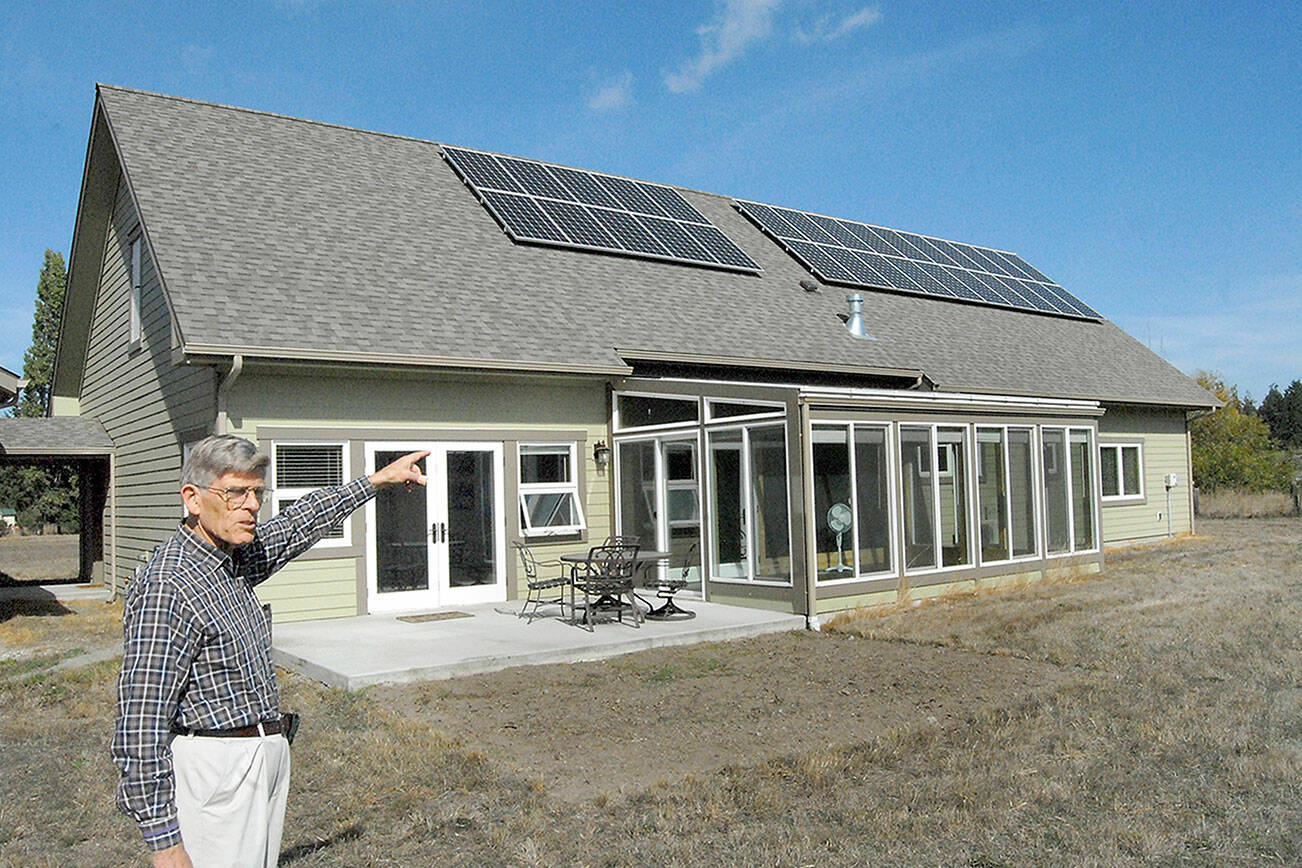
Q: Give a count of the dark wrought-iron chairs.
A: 4